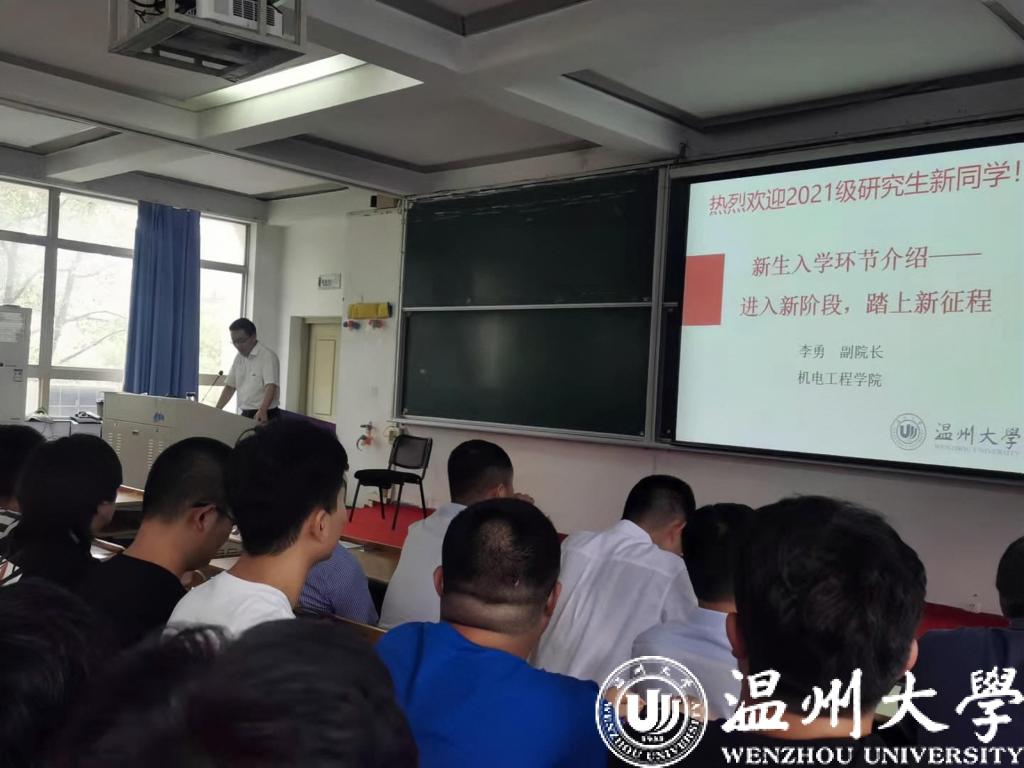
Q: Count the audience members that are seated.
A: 14